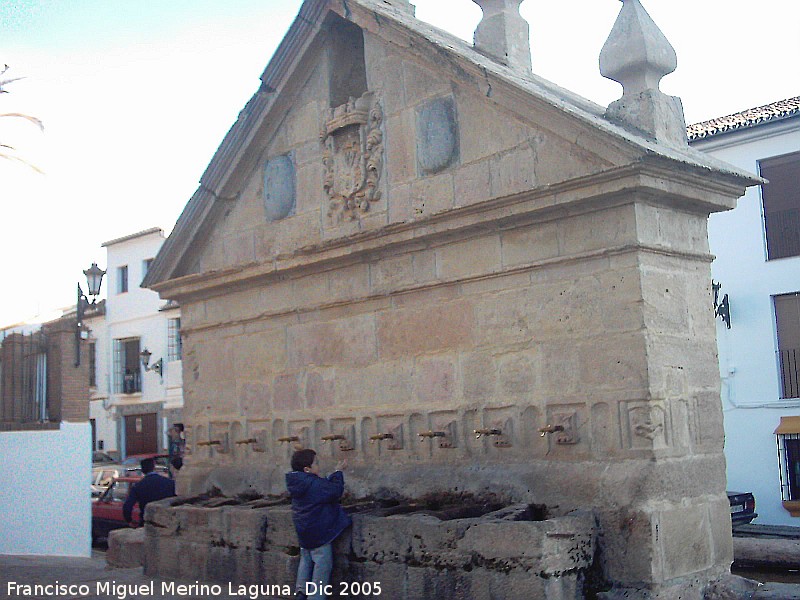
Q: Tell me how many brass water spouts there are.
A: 8